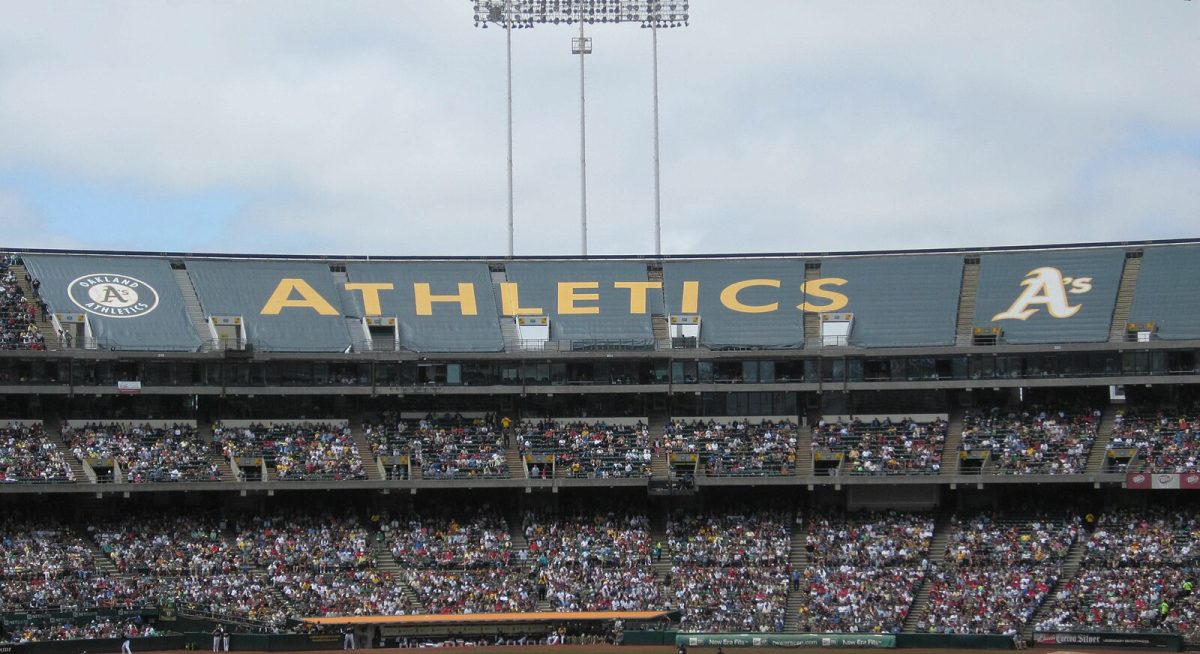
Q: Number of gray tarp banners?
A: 8